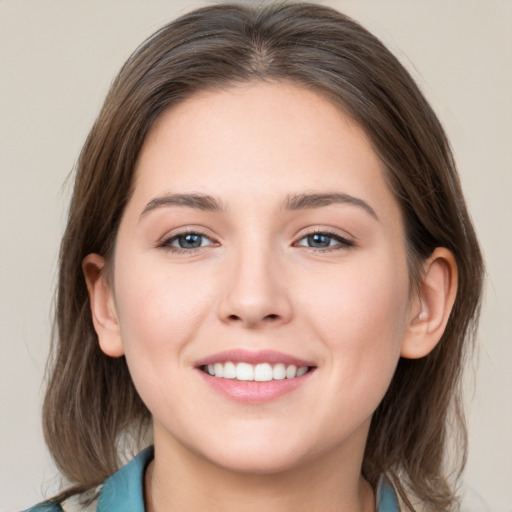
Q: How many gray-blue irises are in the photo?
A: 2